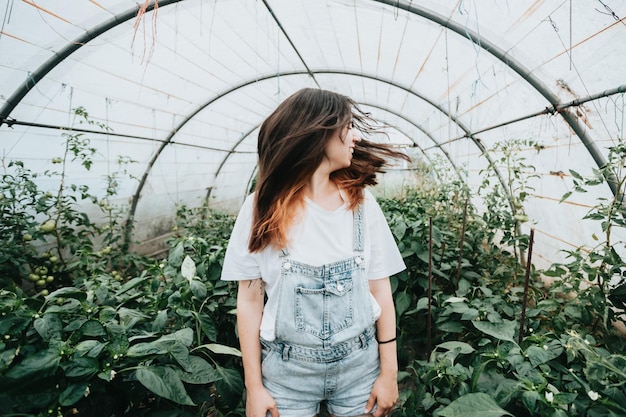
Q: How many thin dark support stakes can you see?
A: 3